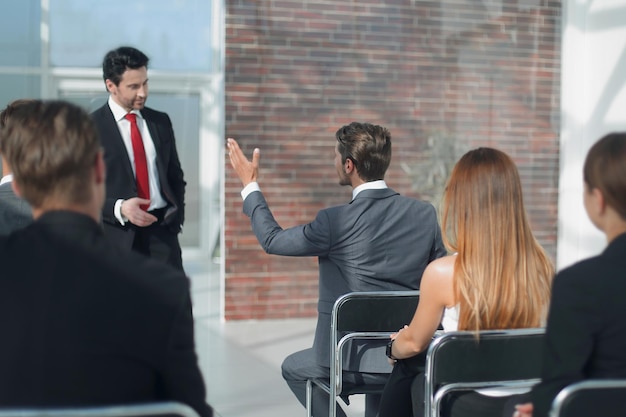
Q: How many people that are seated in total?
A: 5